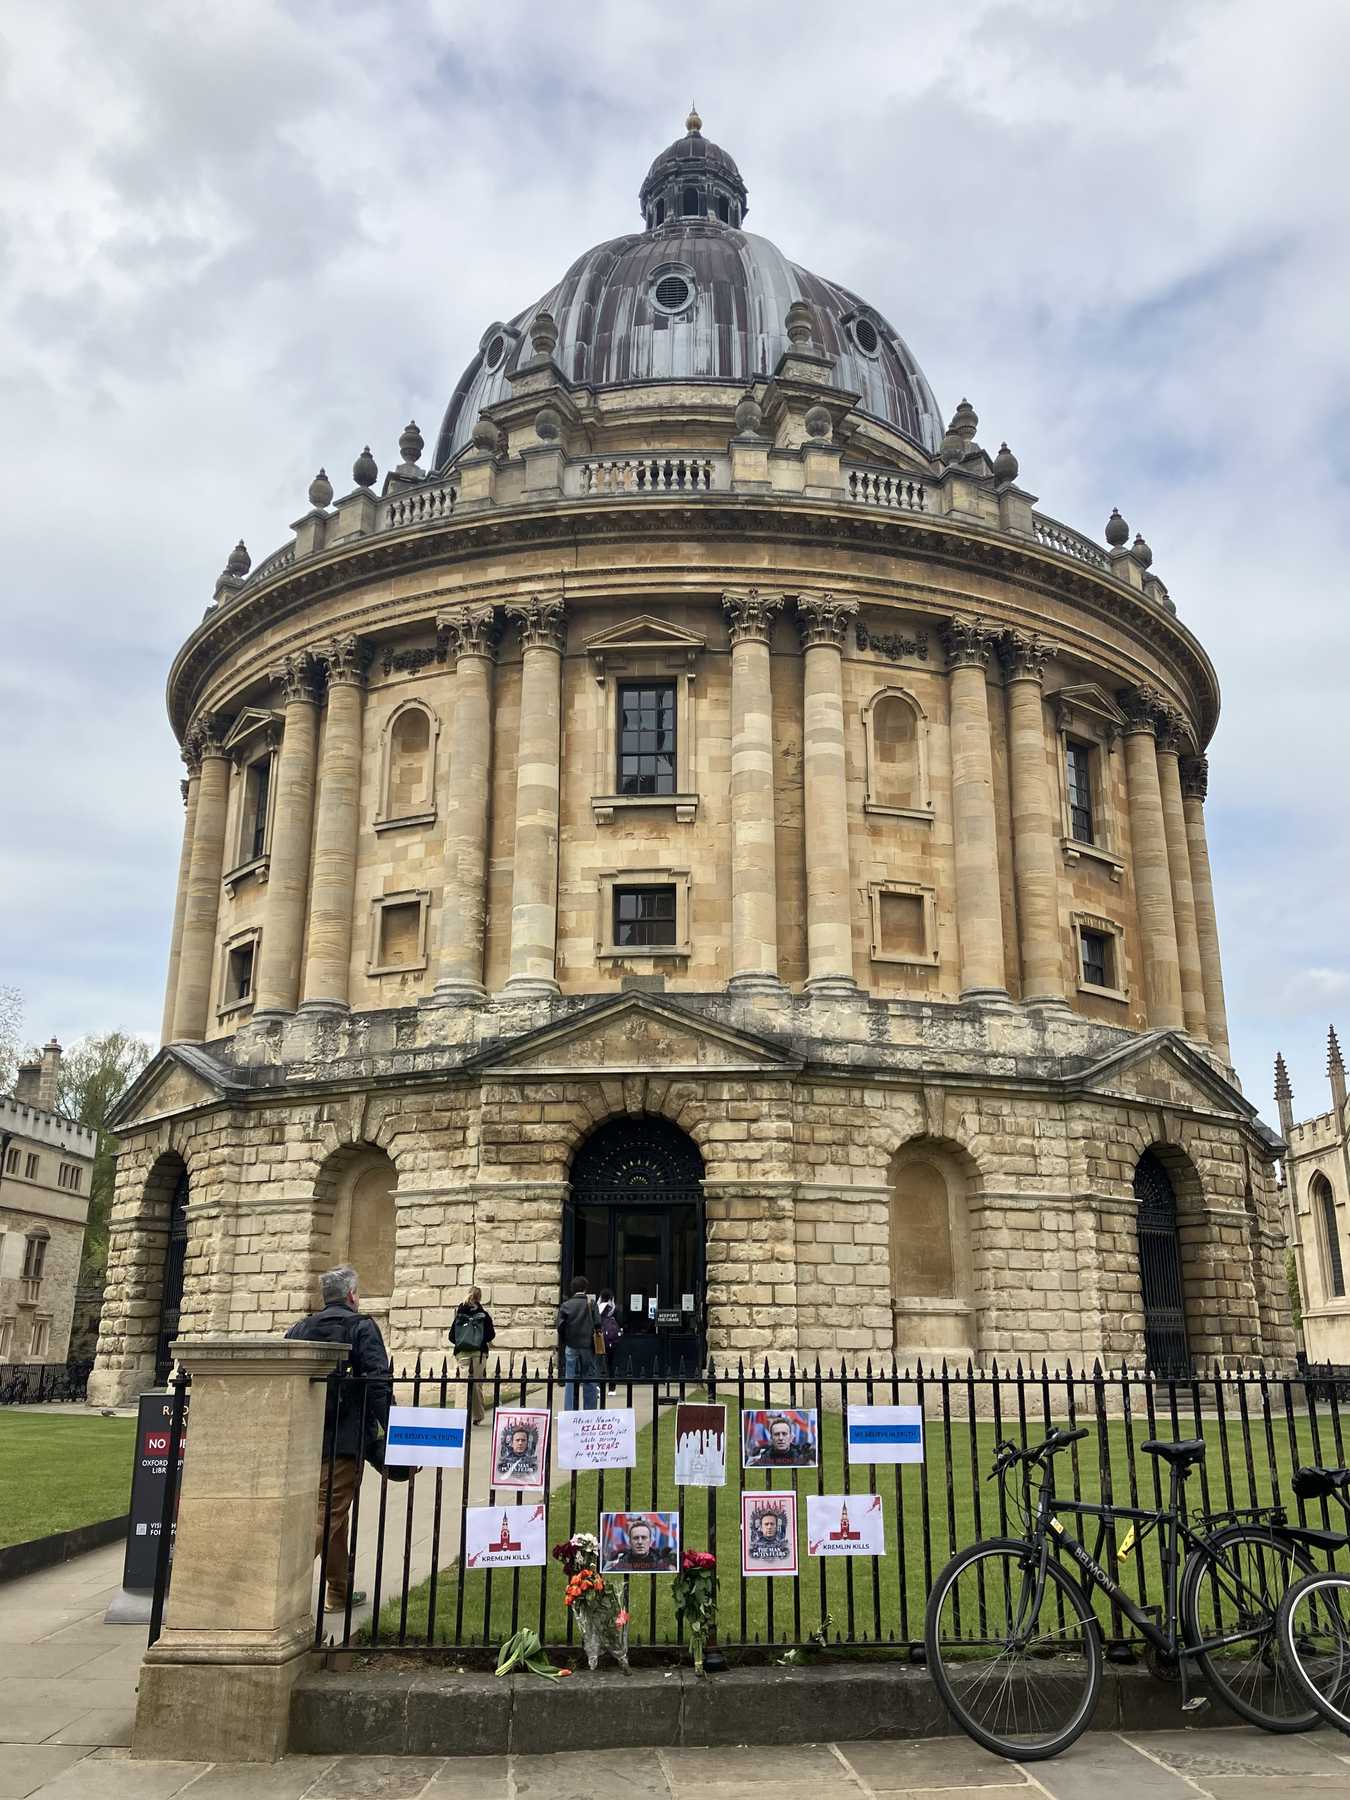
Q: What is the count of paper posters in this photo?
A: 10